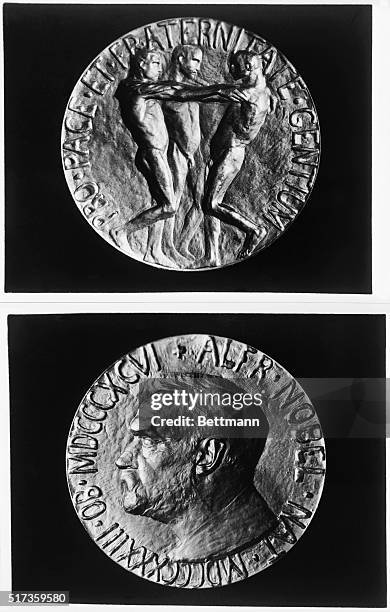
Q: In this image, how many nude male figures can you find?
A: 3